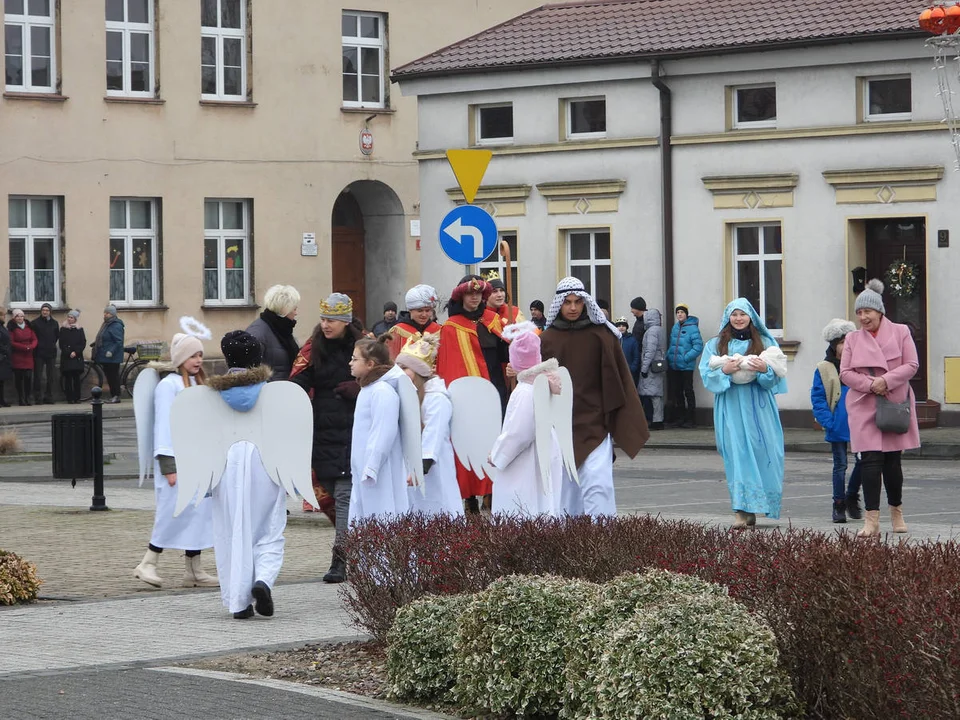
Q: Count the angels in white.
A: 5